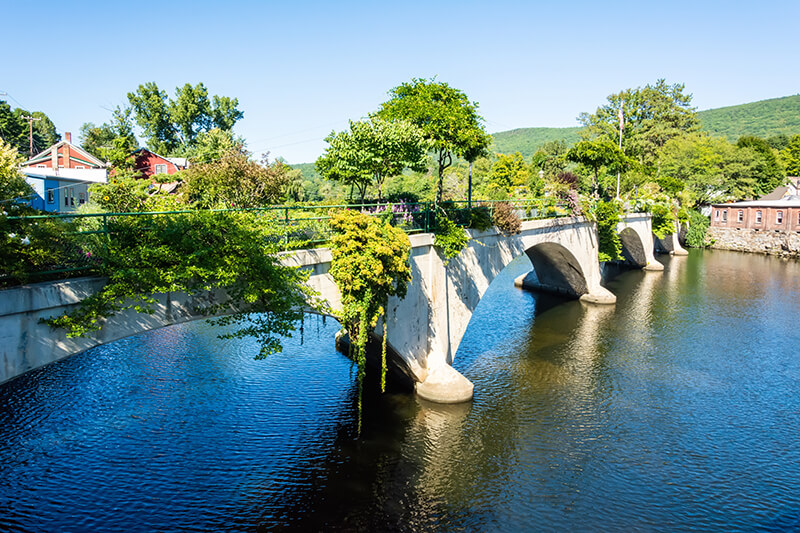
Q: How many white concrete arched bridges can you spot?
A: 1